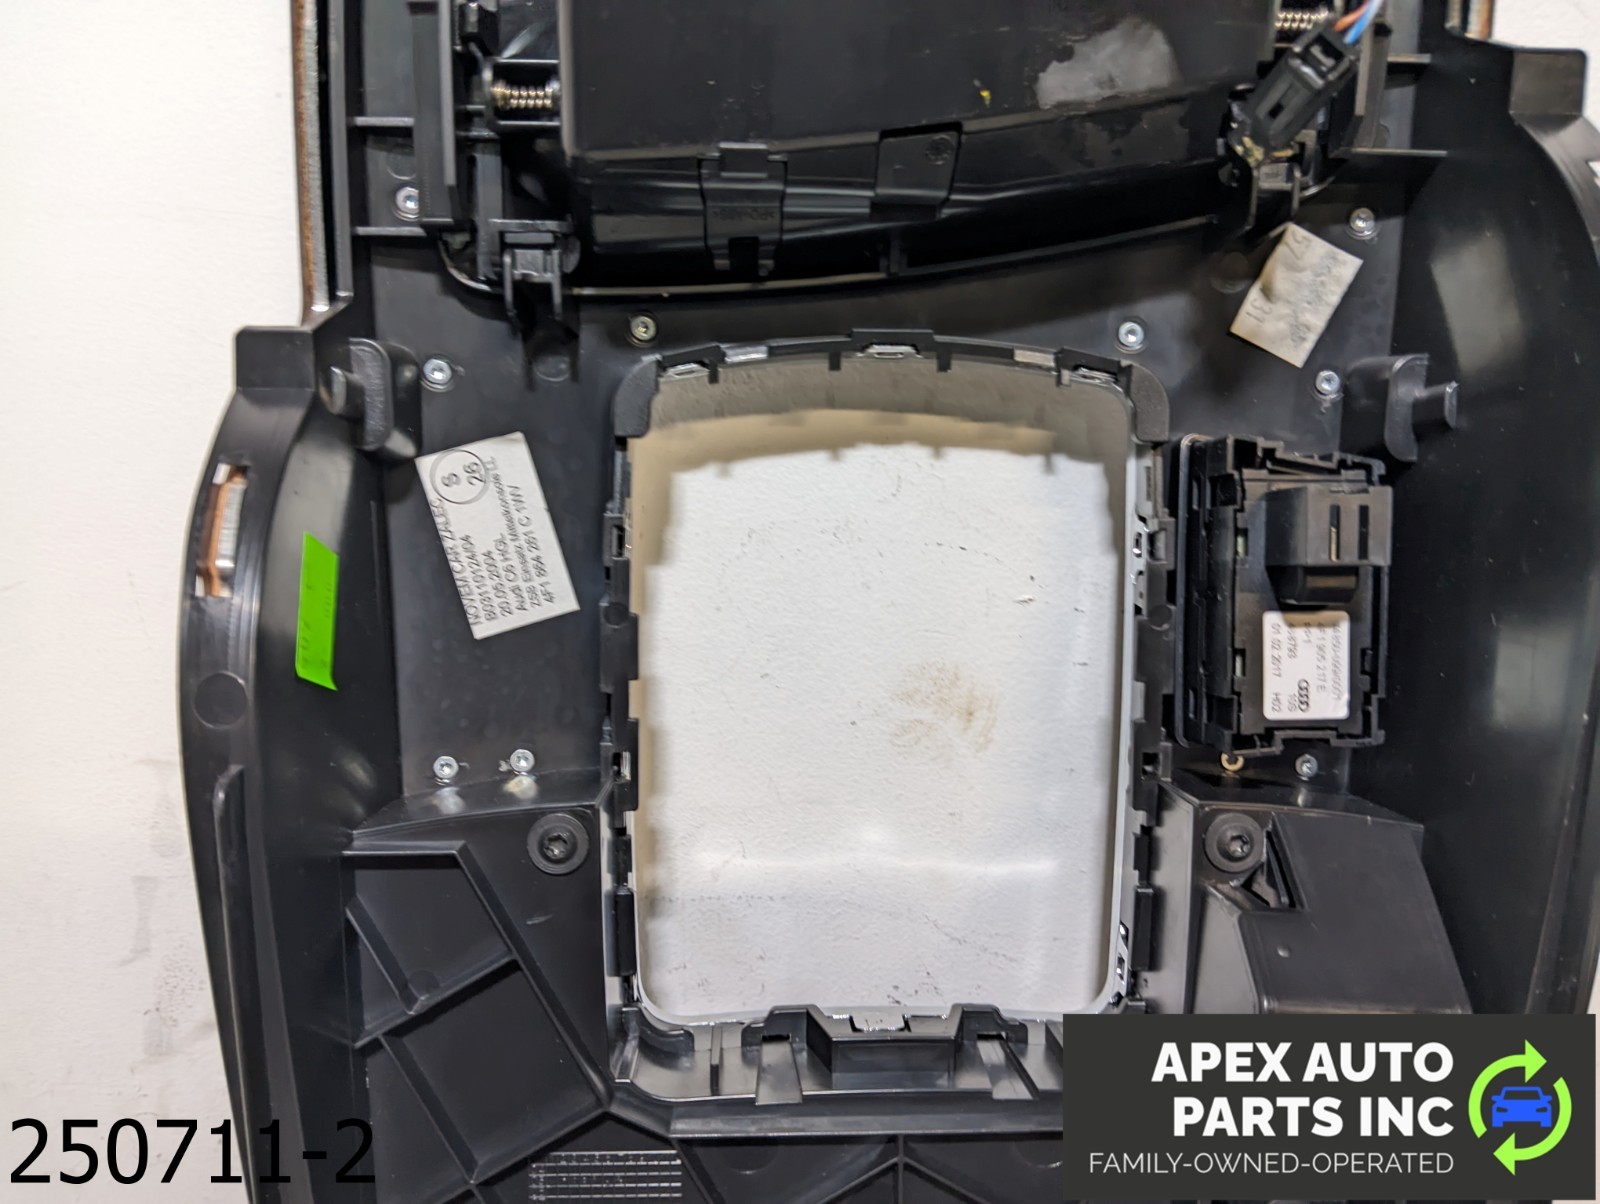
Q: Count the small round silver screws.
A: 9